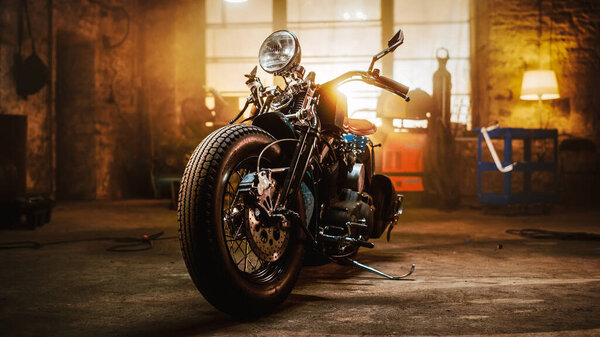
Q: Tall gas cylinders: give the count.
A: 1